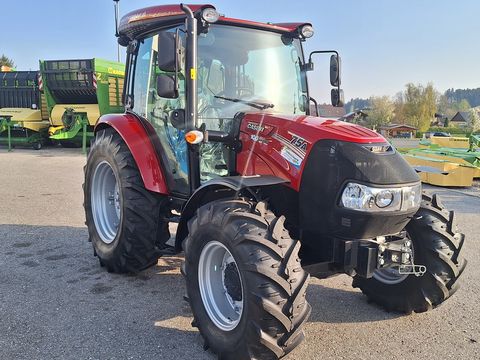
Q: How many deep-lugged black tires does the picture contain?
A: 3